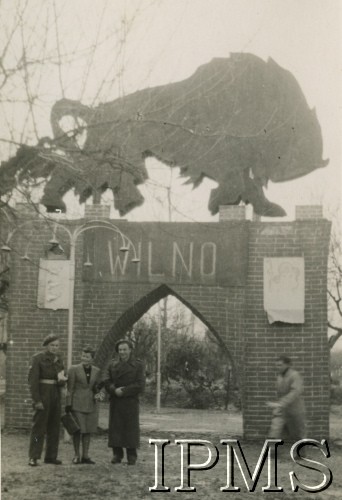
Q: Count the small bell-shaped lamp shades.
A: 6